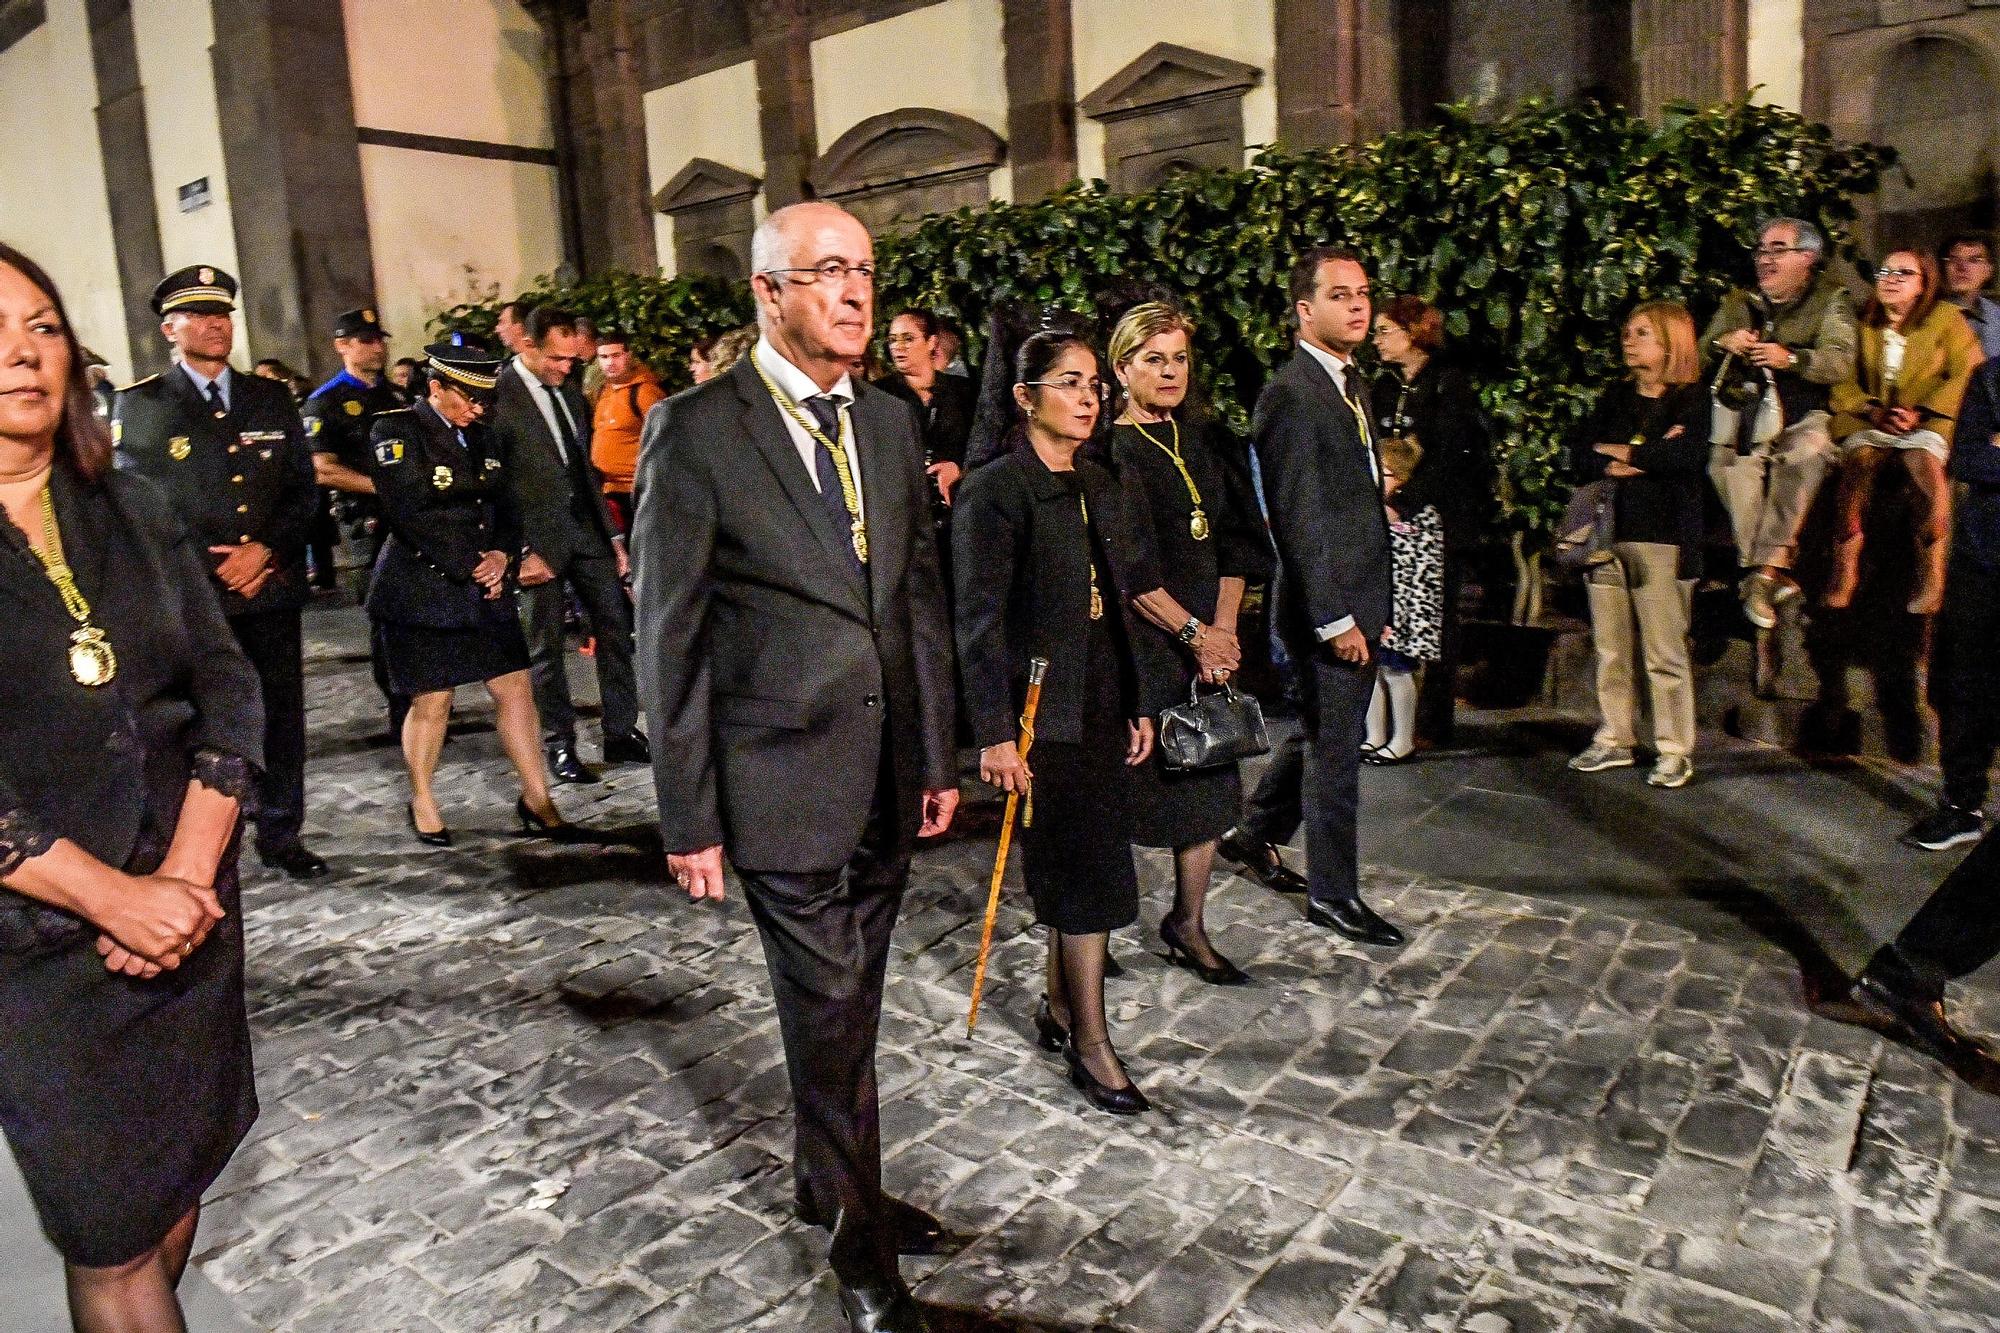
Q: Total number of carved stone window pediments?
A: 3